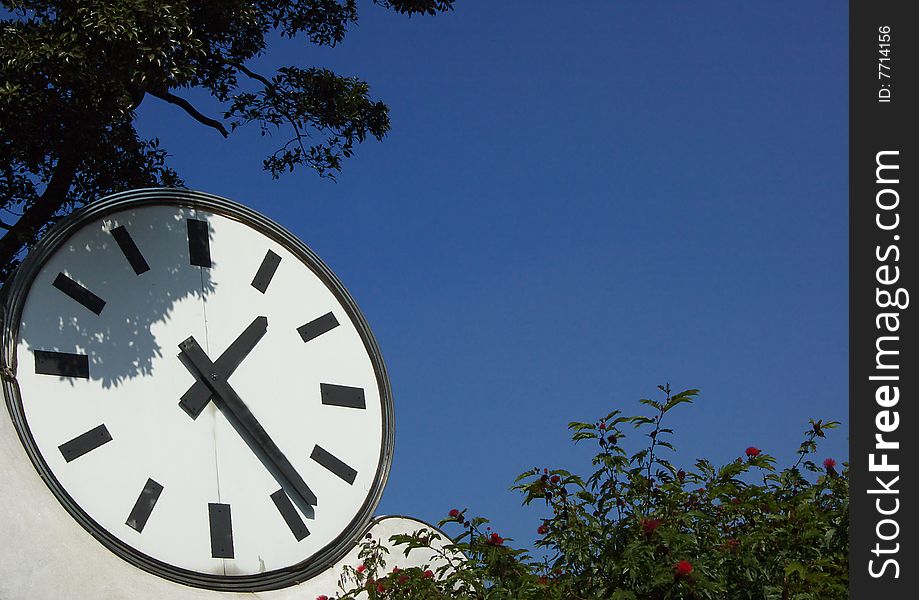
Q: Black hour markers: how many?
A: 12